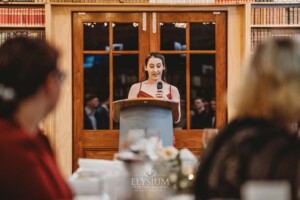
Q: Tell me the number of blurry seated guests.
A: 2